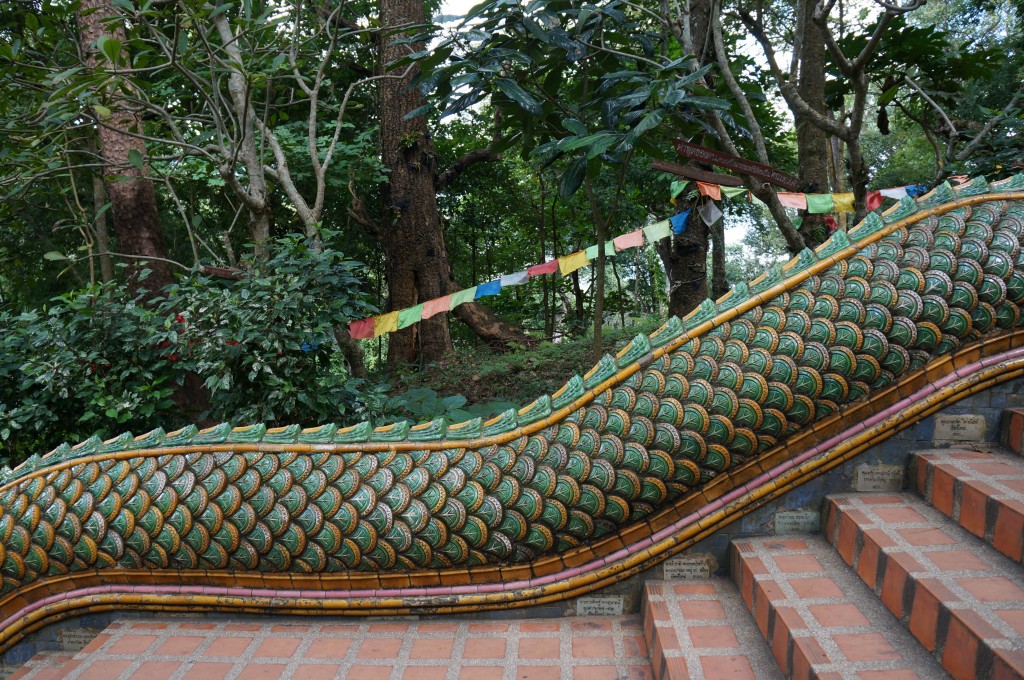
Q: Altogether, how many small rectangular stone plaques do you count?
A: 6